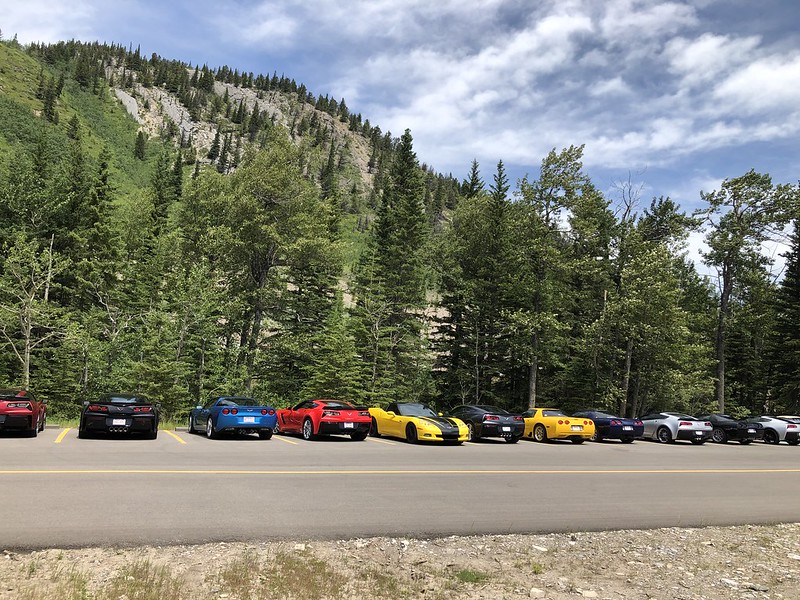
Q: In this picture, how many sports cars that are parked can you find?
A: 11